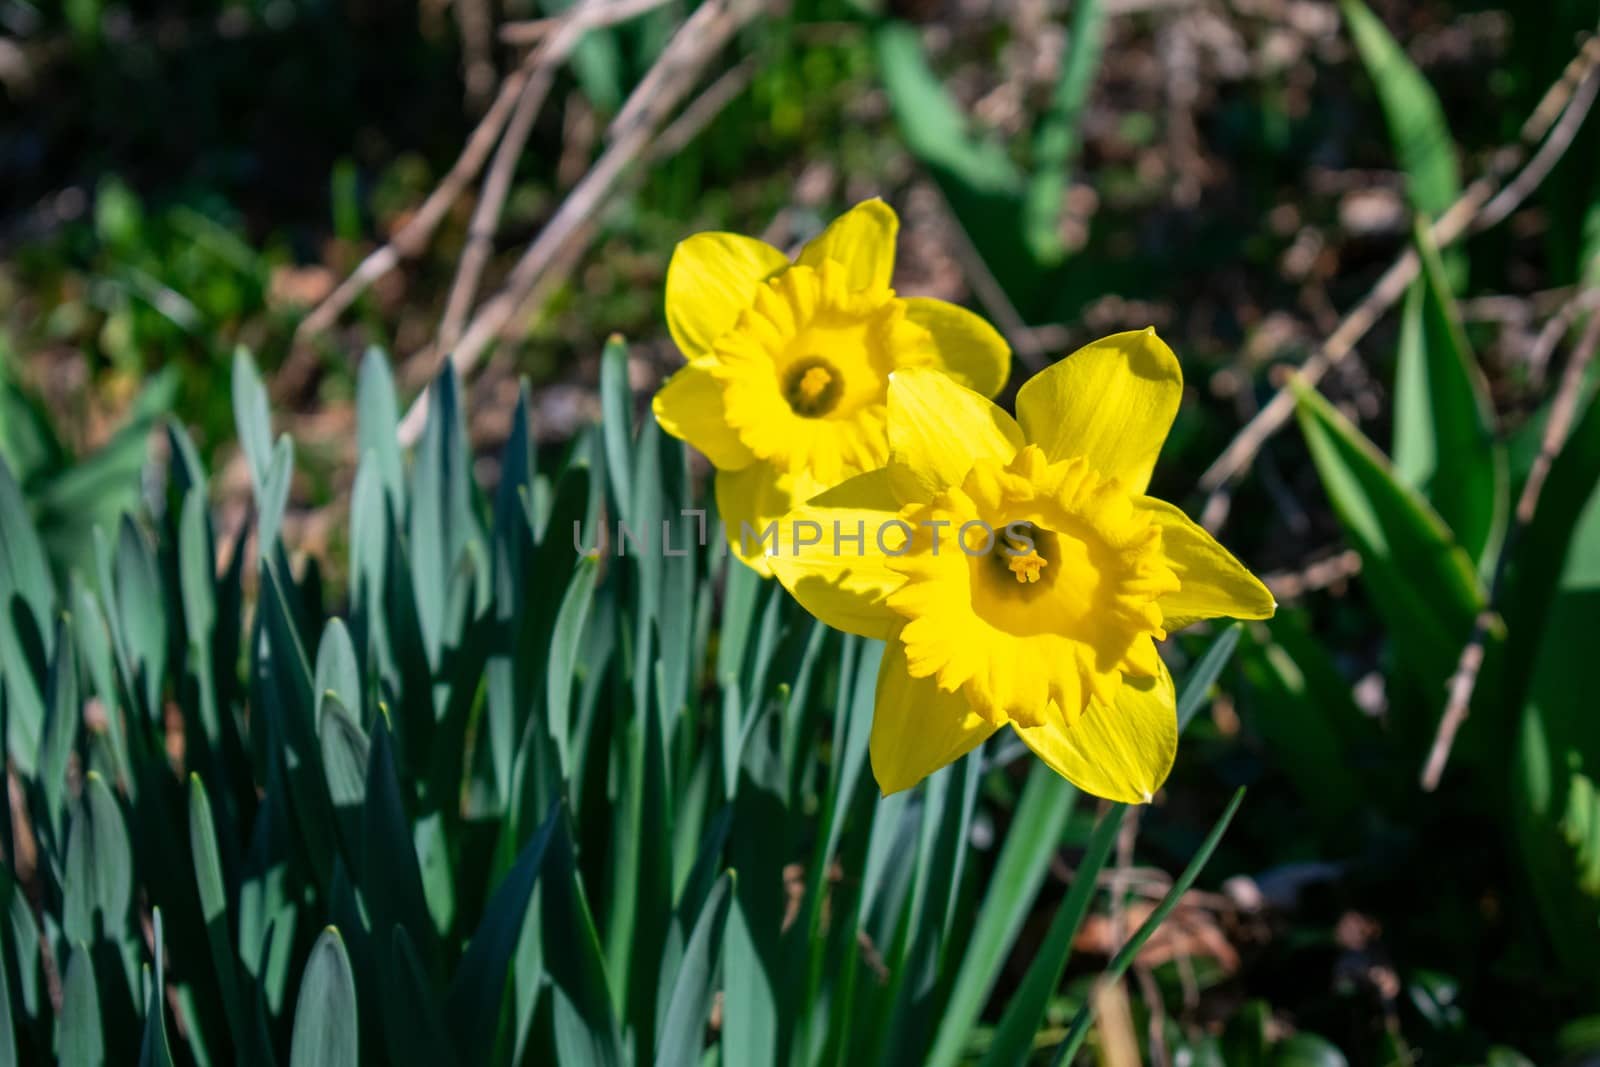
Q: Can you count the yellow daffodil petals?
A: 11